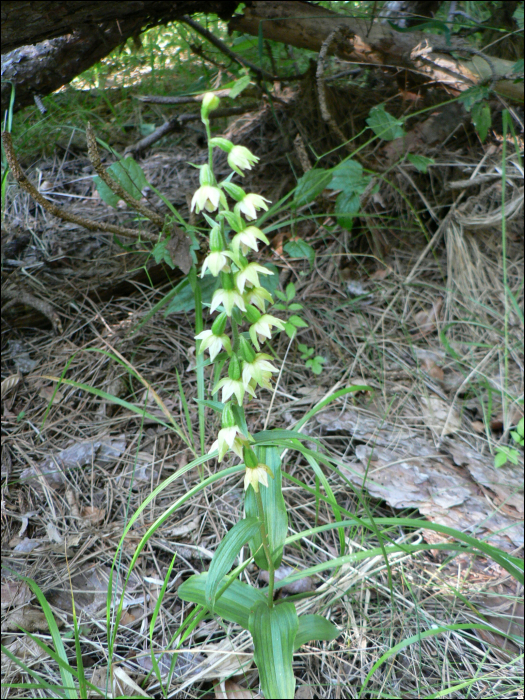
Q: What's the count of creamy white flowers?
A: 14